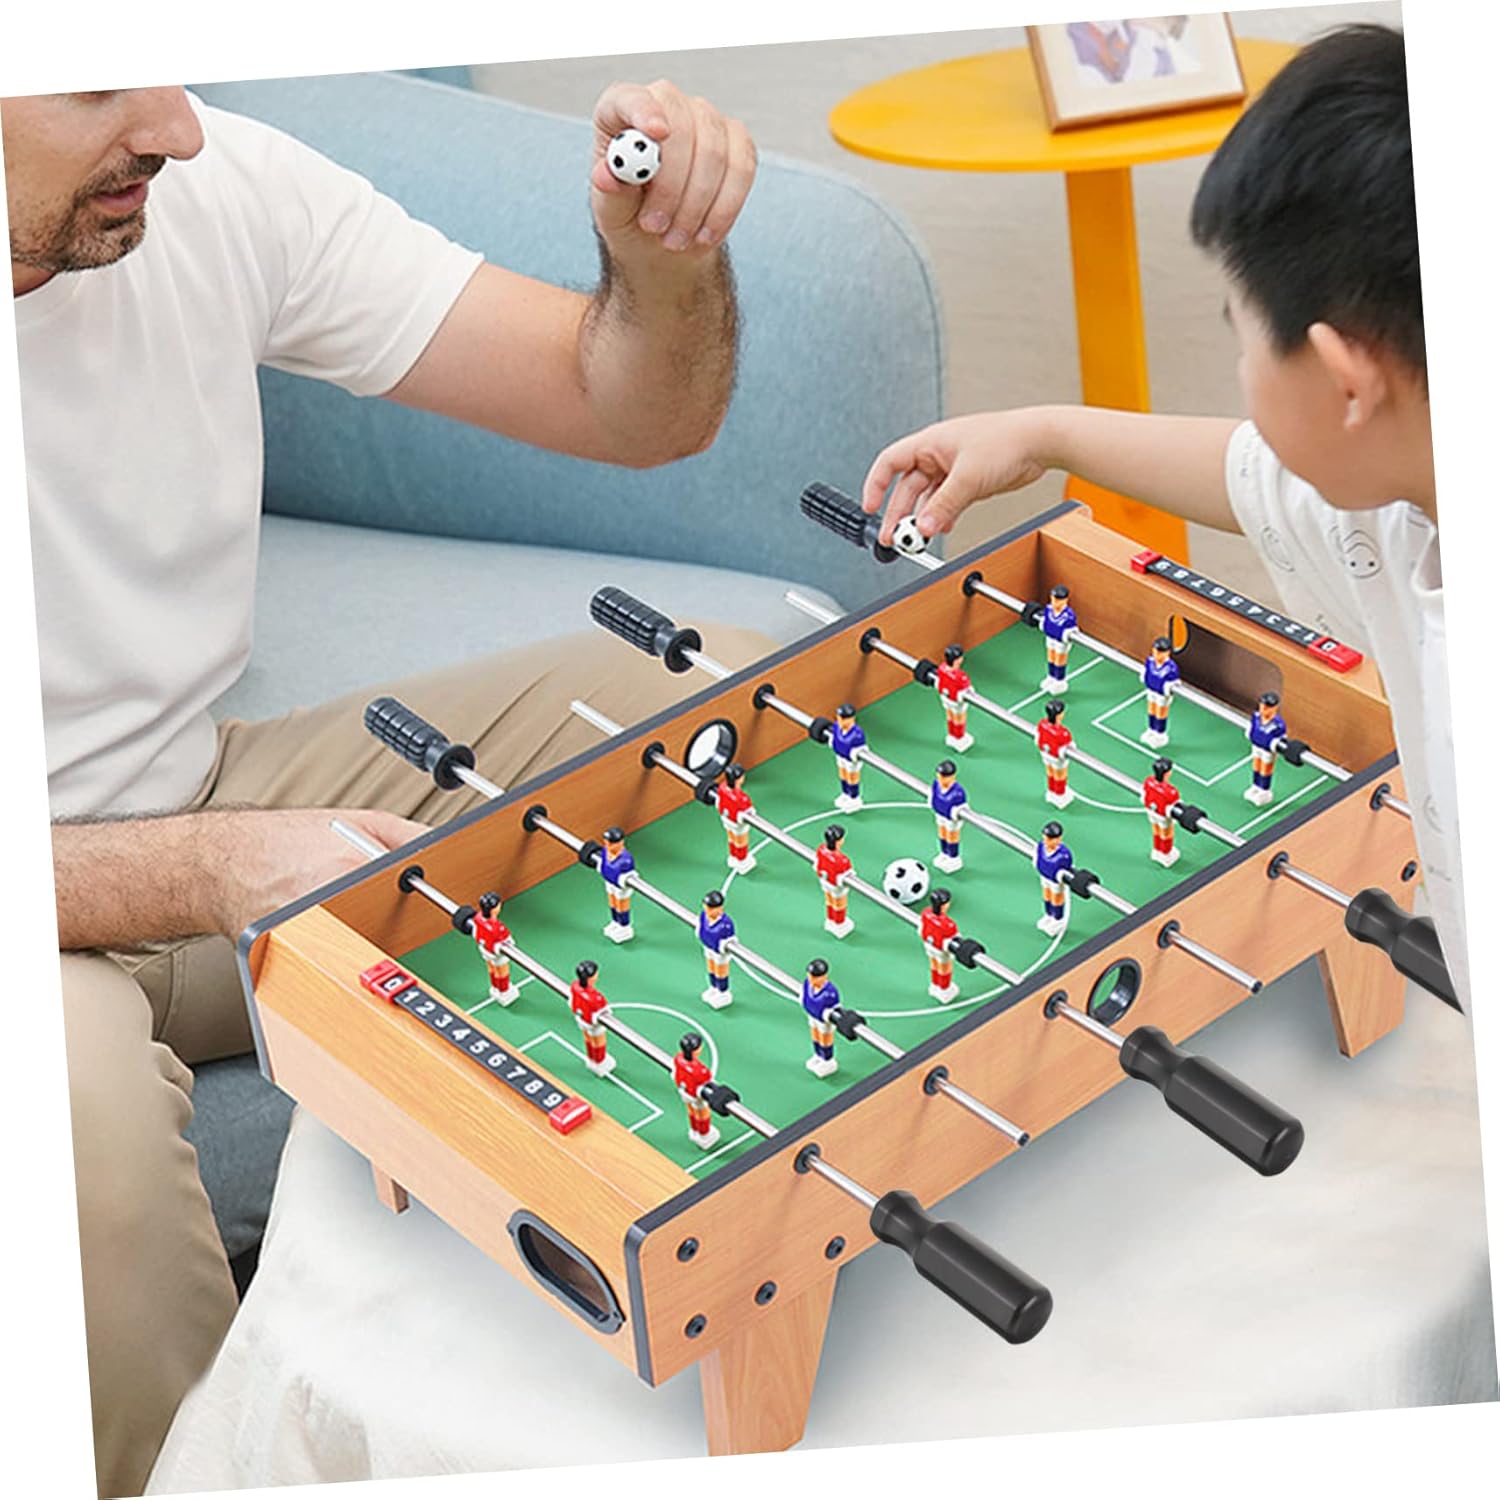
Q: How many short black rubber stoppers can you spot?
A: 12